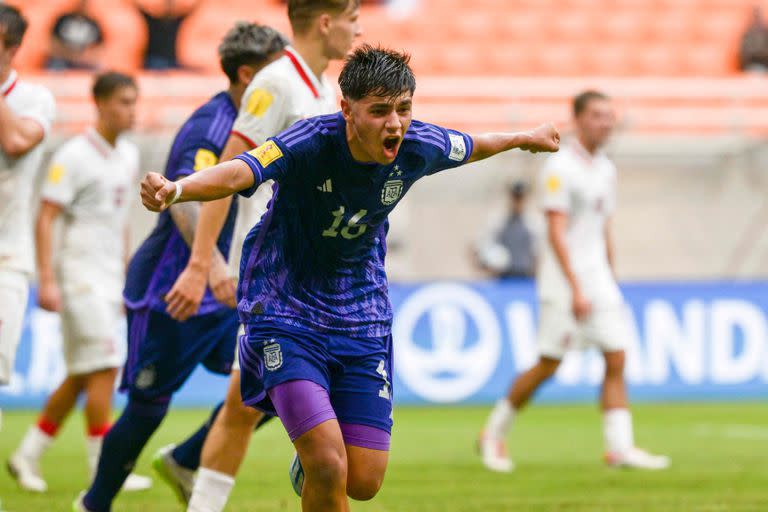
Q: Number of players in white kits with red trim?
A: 4